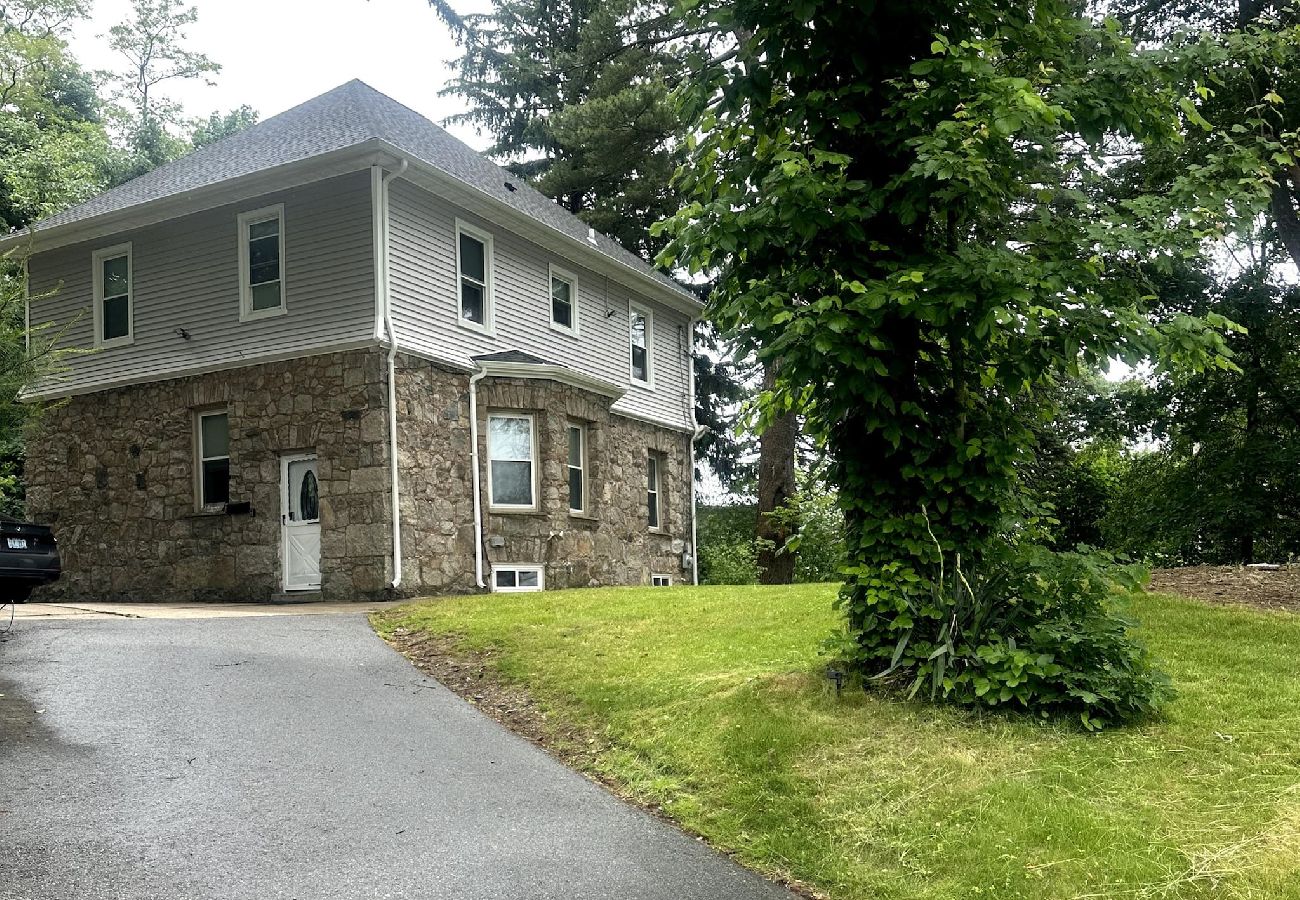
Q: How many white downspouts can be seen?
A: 3